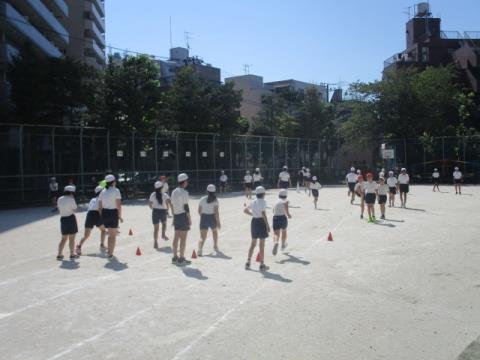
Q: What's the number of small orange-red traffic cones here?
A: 5